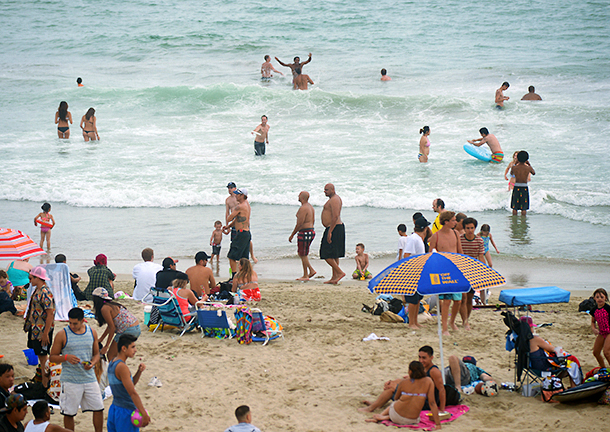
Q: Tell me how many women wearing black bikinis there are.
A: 2